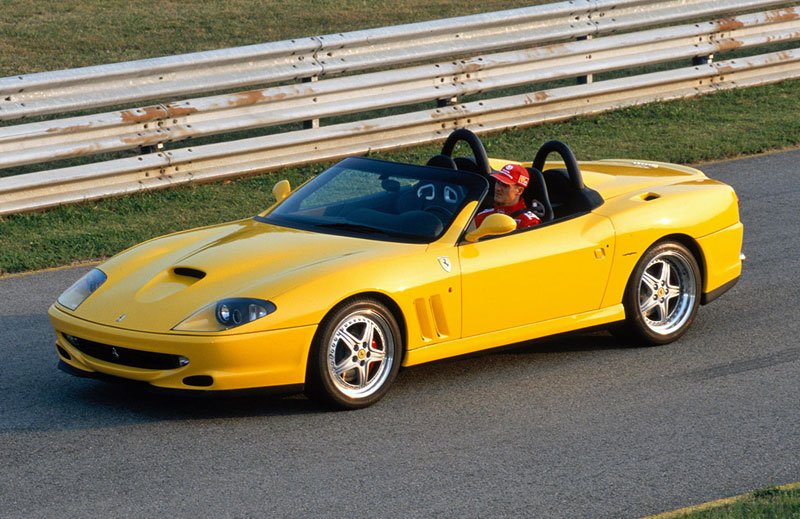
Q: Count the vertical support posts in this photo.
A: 5